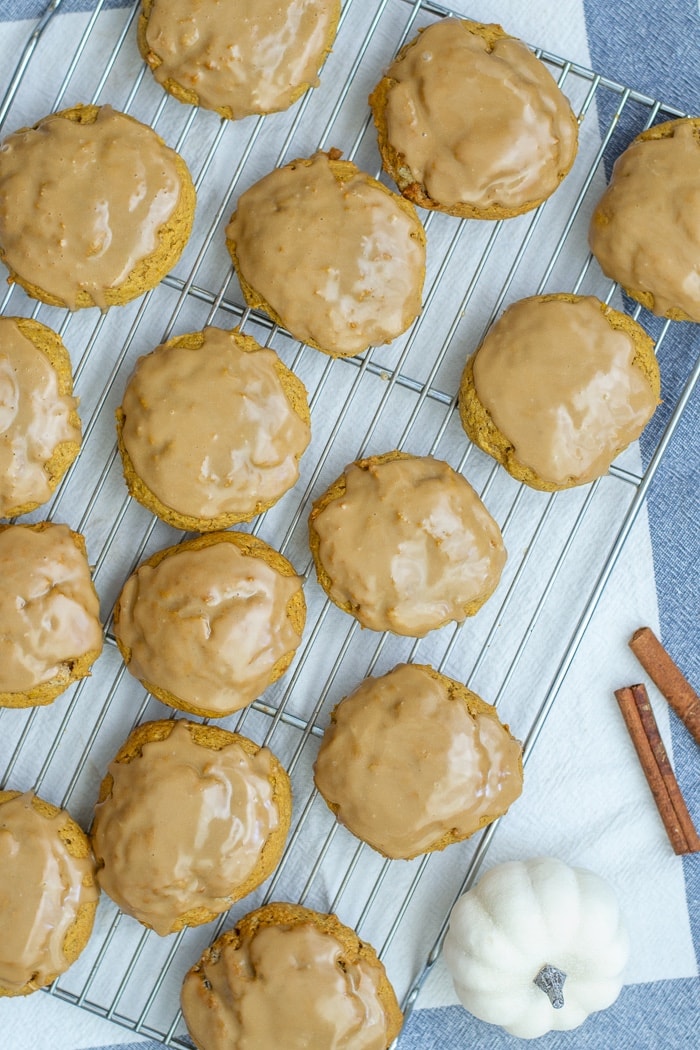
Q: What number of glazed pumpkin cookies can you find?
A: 15